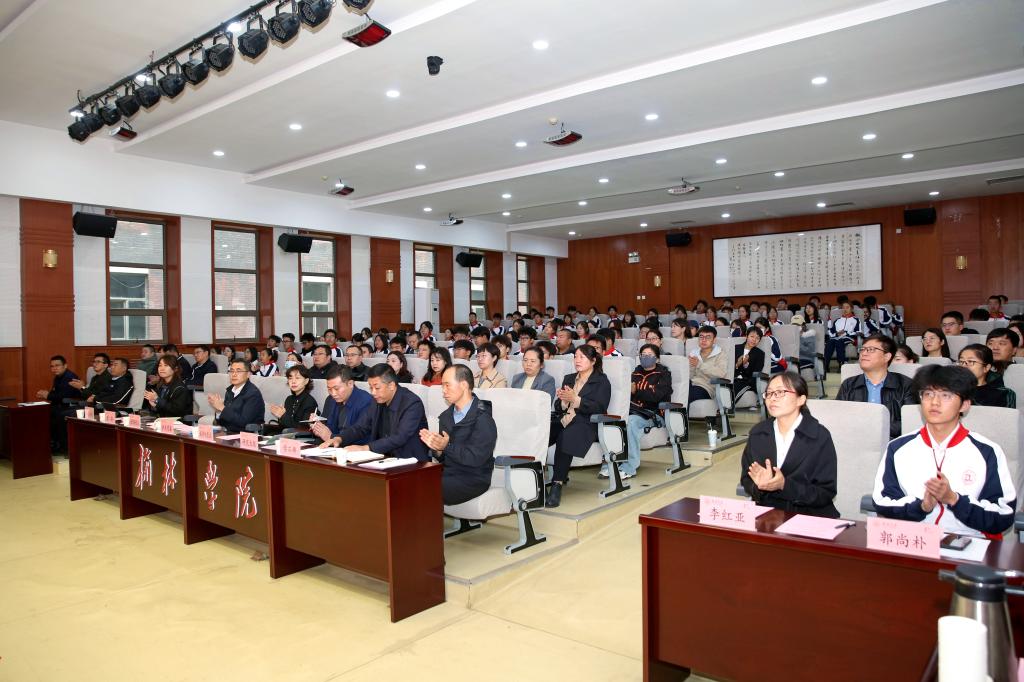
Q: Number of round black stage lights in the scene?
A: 12